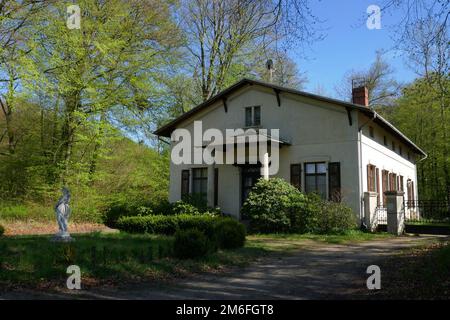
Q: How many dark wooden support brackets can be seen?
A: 3